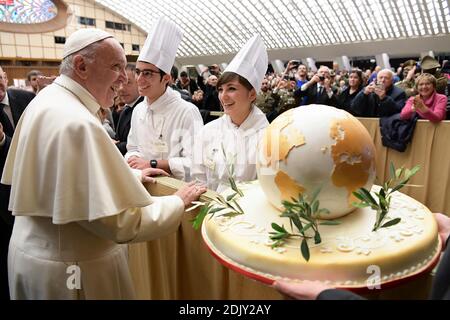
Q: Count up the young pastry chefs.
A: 2